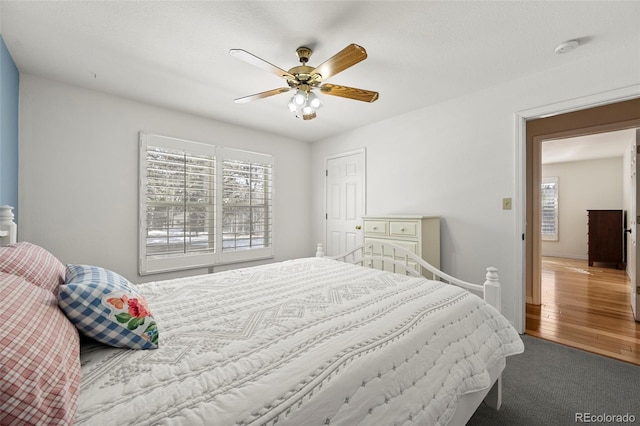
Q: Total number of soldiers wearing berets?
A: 0